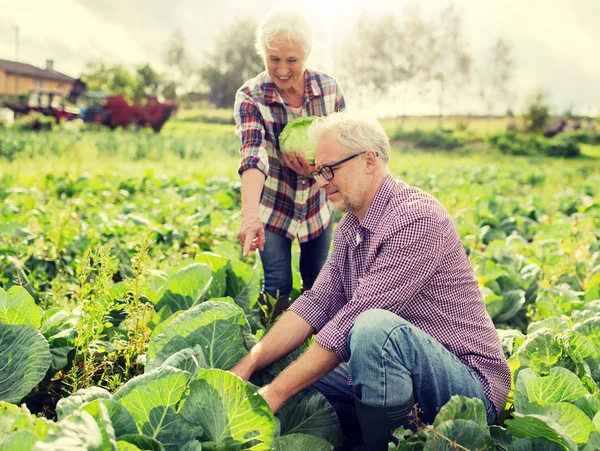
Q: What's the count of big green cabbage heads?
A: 1